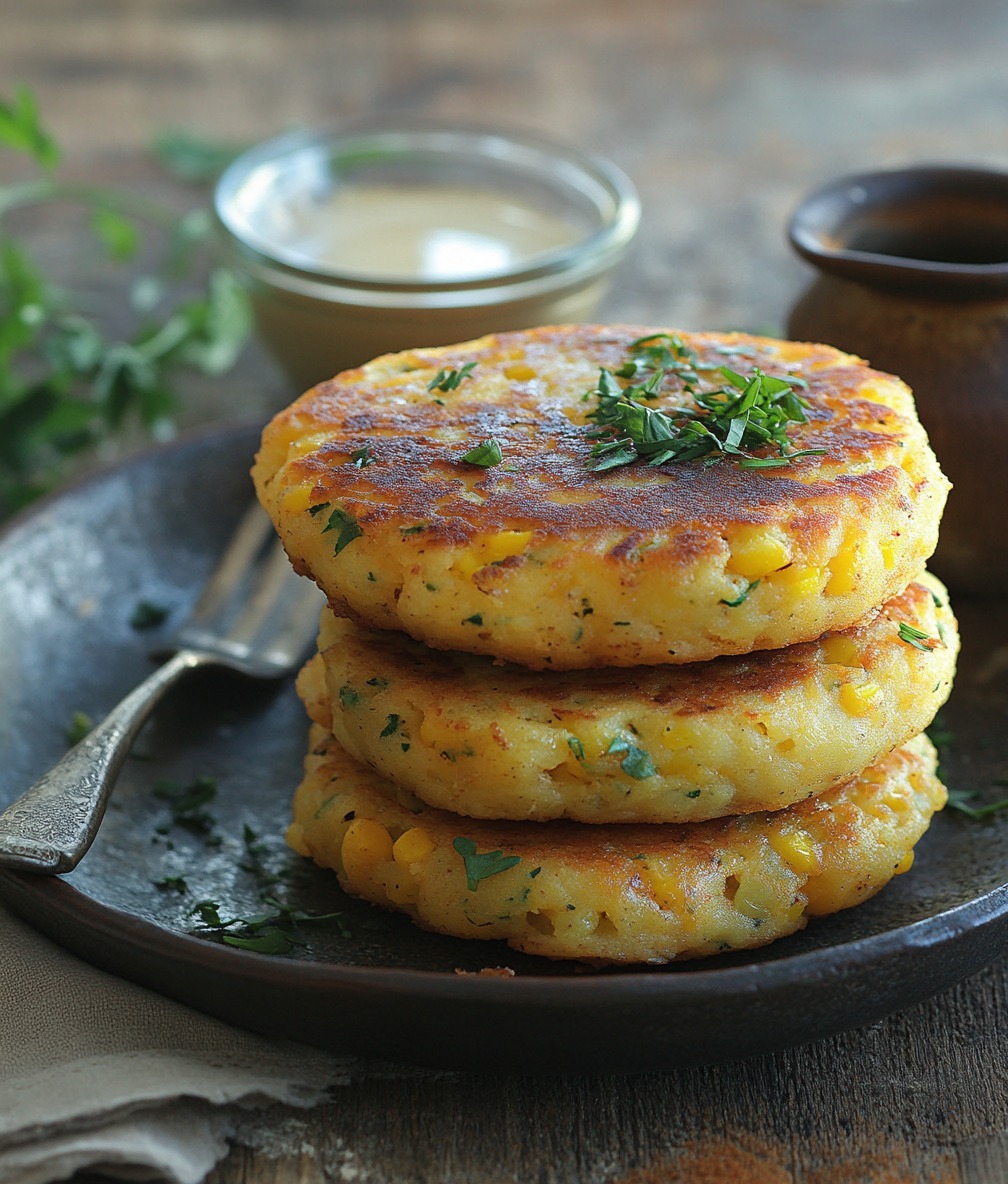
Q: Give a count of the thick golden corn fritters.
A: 3